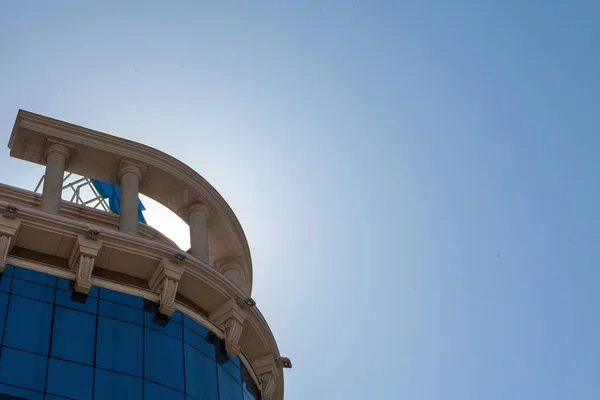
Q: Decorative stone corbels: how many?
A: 5